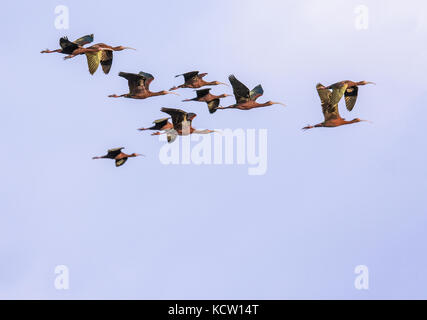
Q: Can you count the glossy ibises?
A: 11